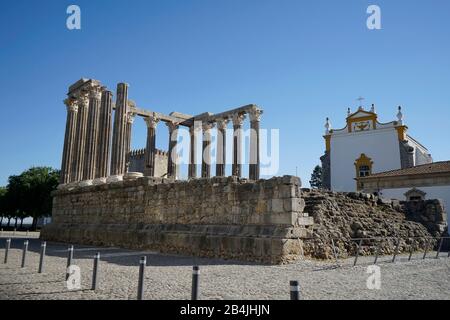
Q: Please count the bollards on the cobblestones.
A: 8